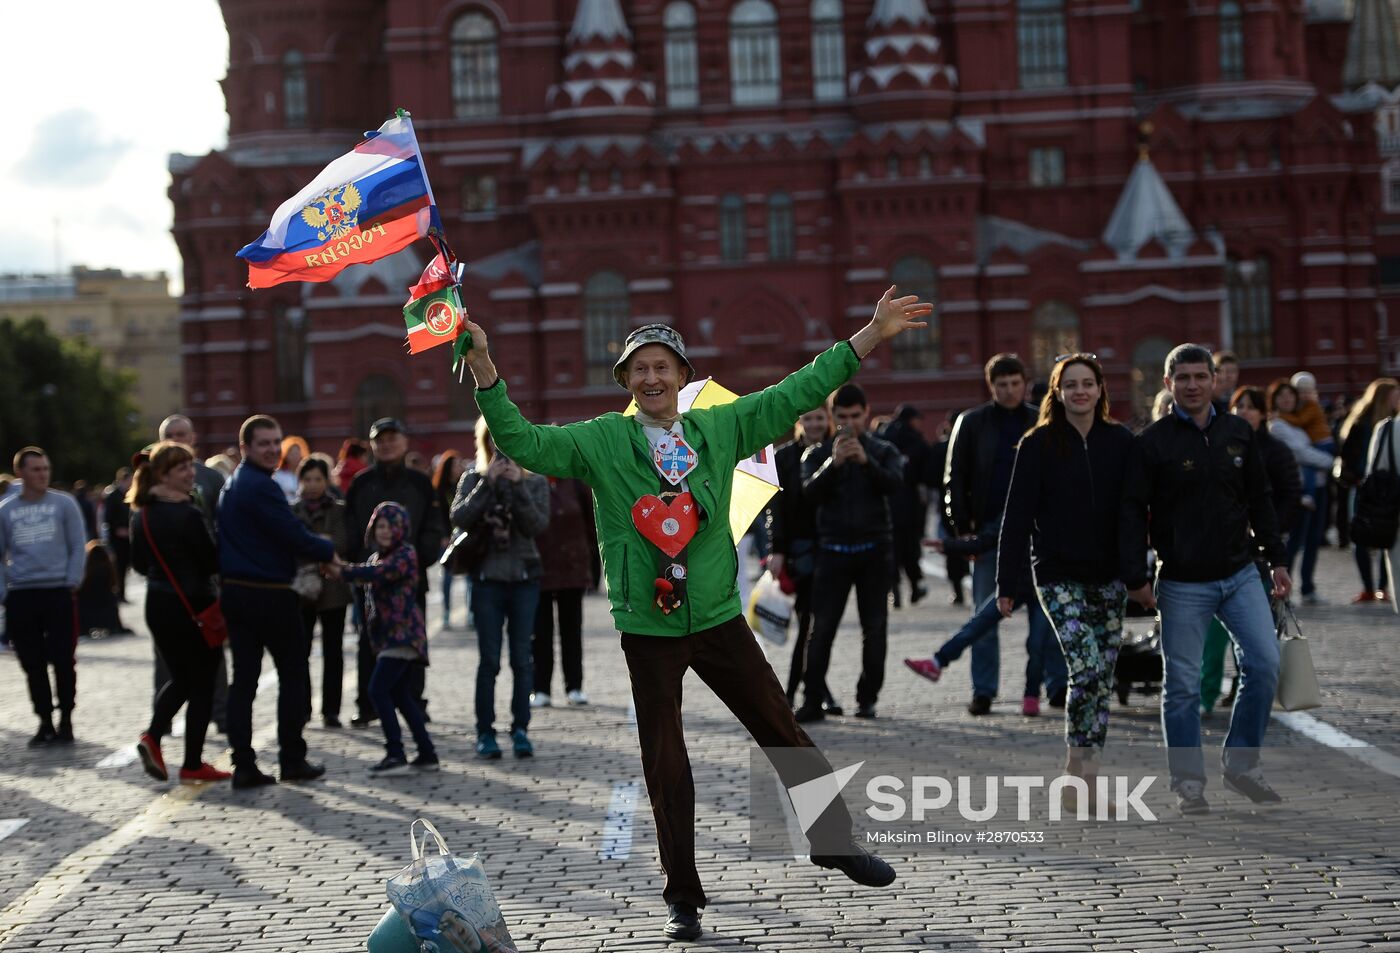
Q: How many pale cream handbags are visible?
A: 1